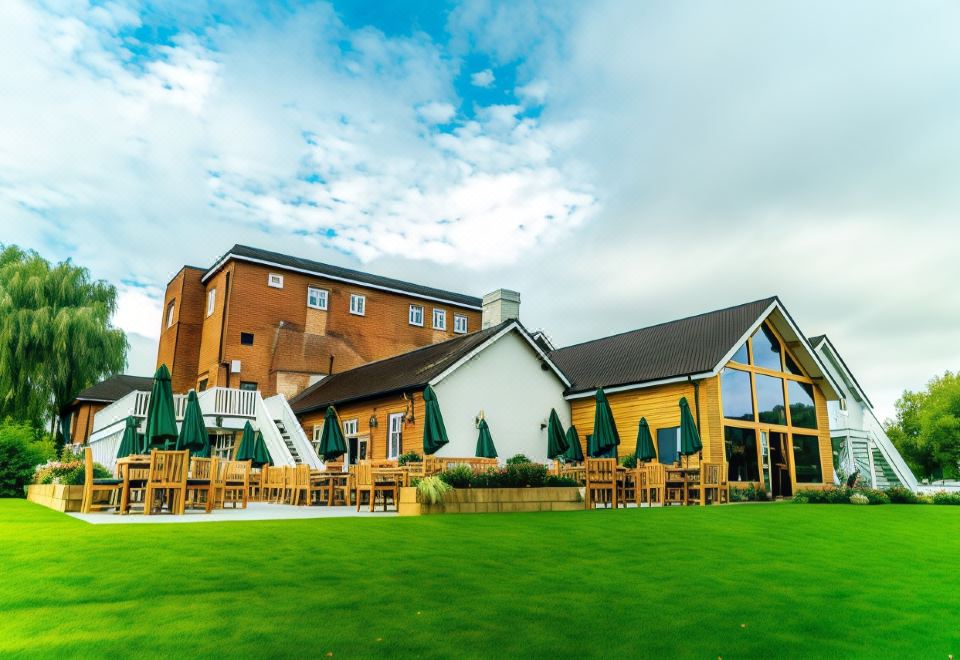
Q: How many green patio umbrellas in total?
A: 13